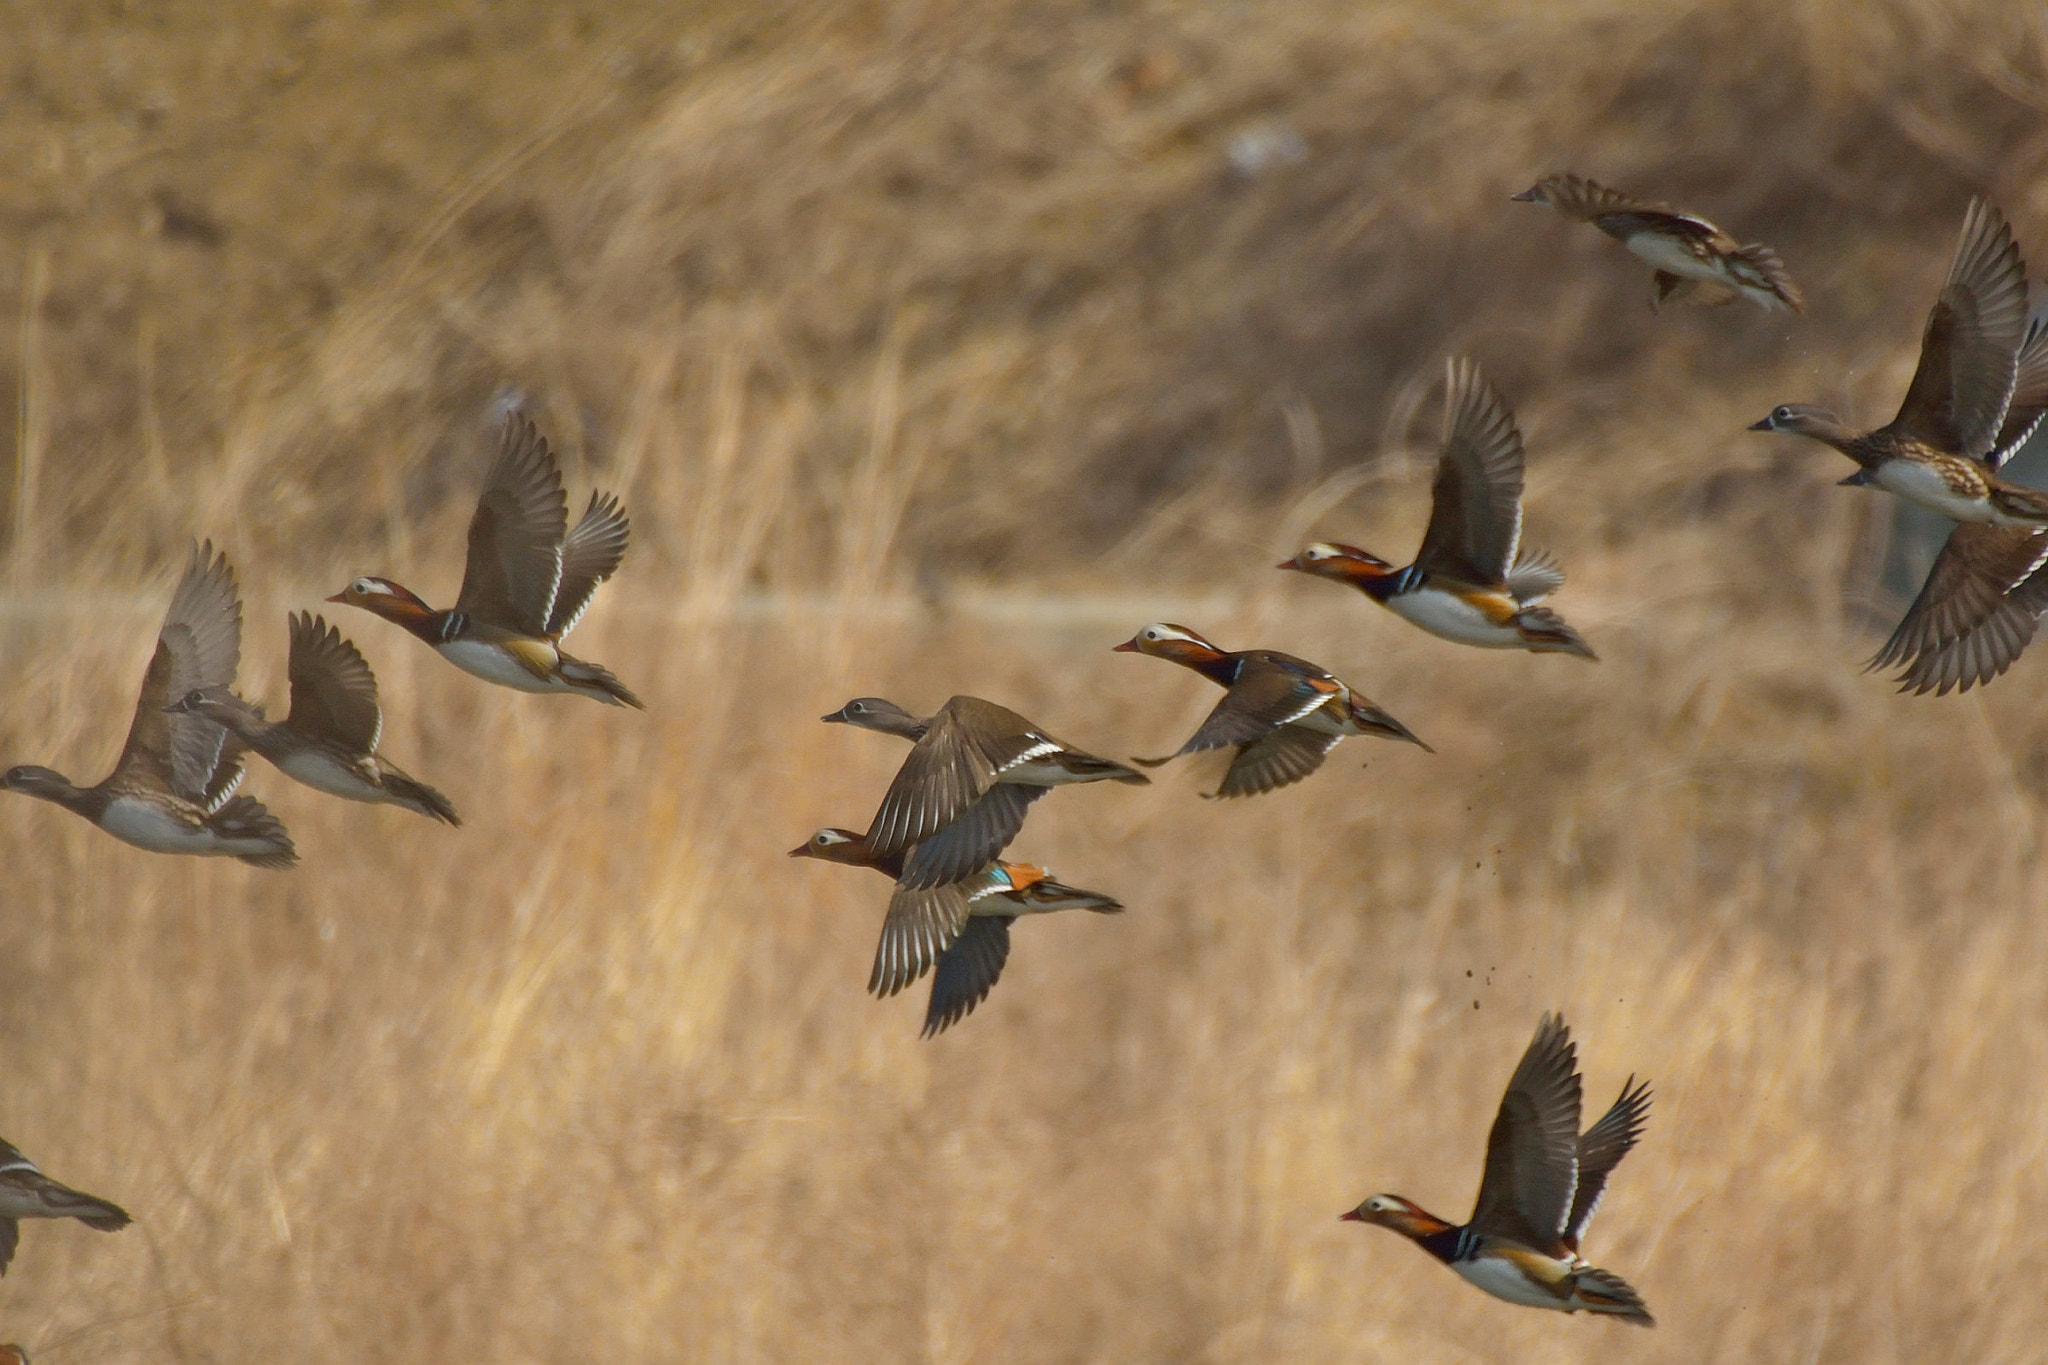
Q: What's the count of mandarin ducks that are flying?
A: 12